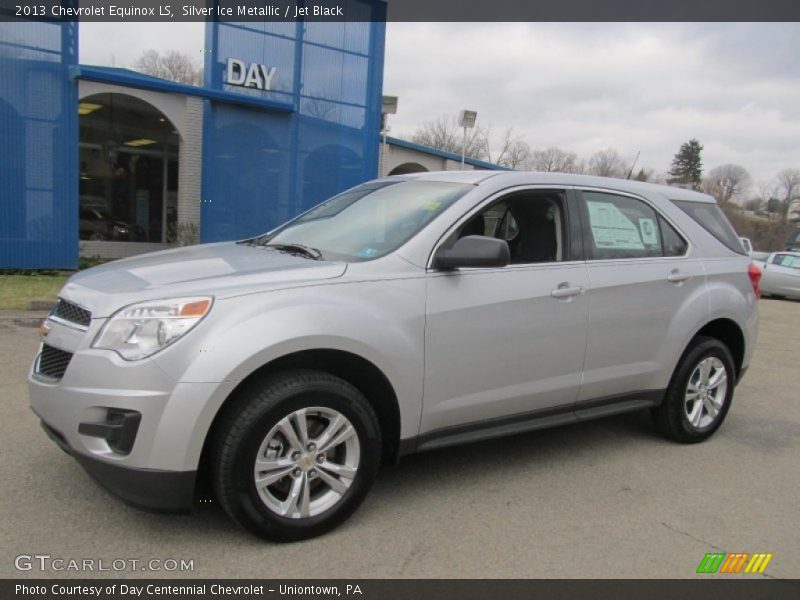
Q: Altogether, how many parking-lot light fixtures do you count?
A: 2